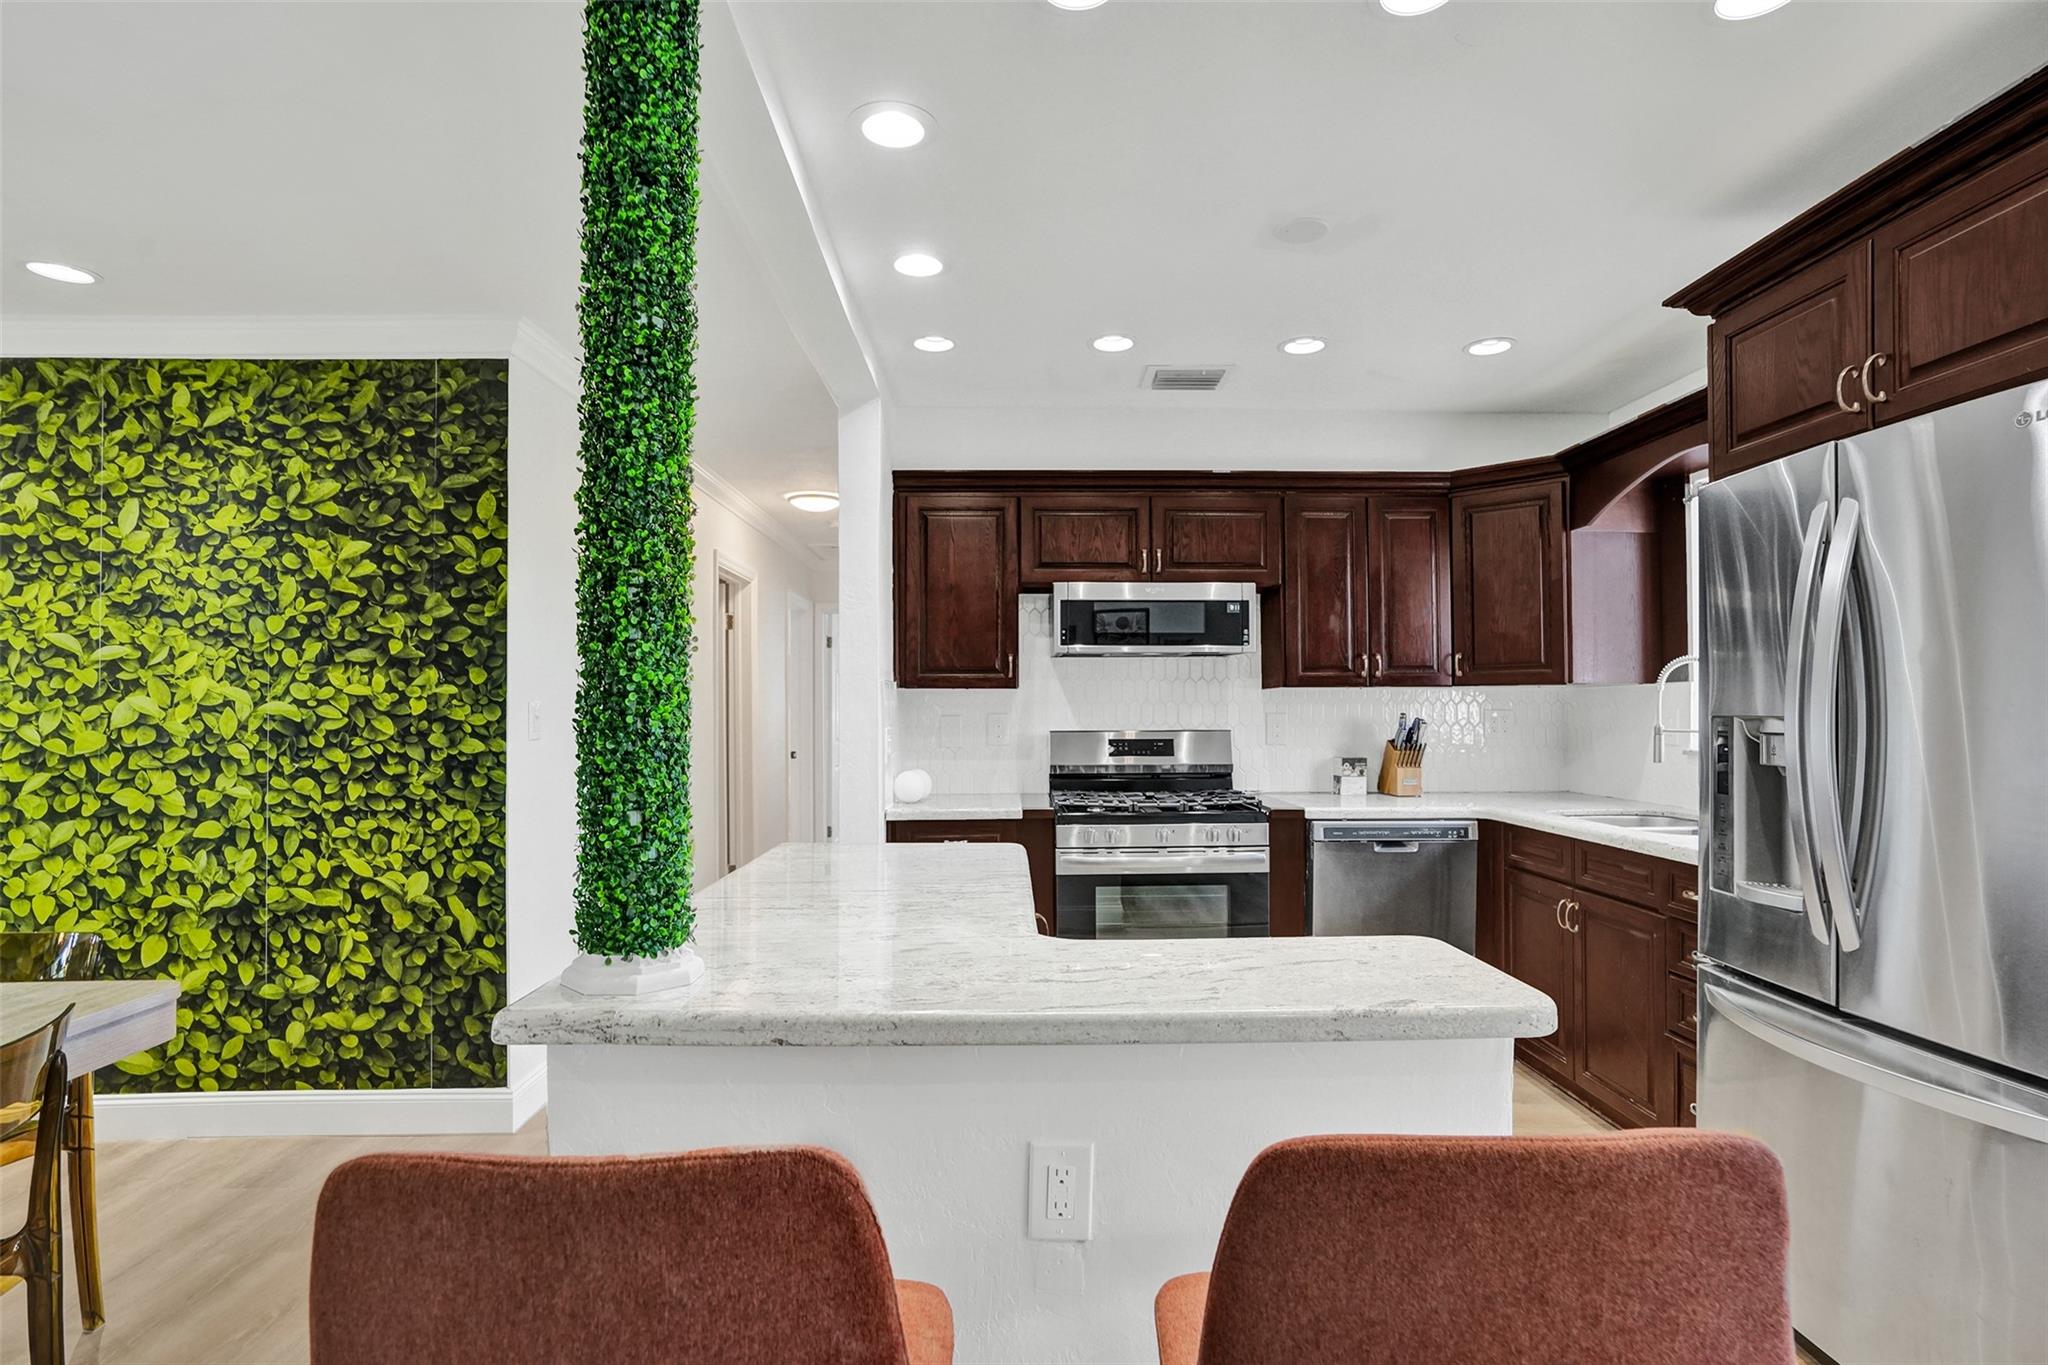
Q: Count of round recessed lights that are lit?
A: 10